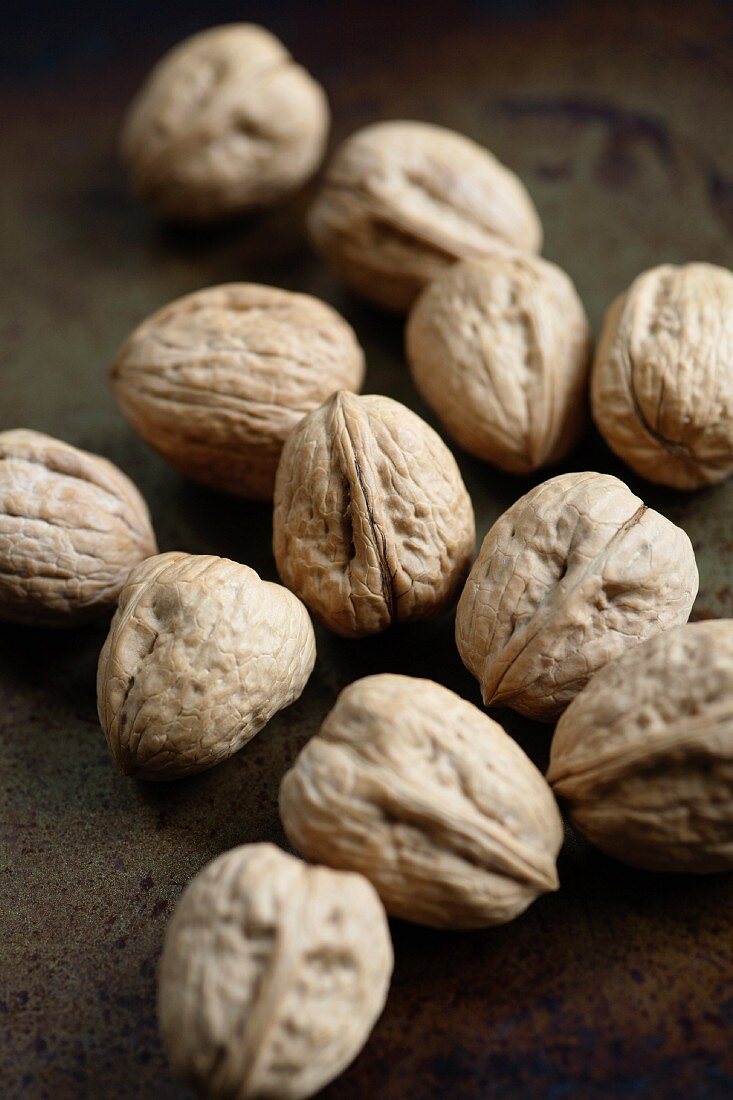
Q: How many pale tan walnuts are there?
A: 12